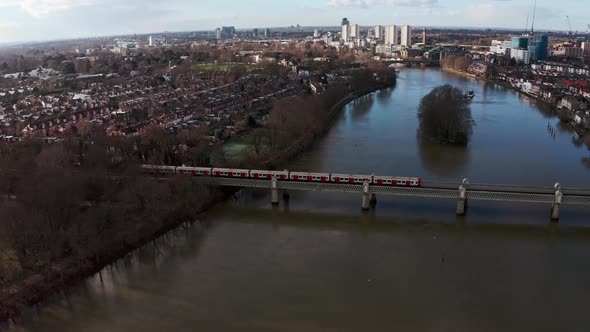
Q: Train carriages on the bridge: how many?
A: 7